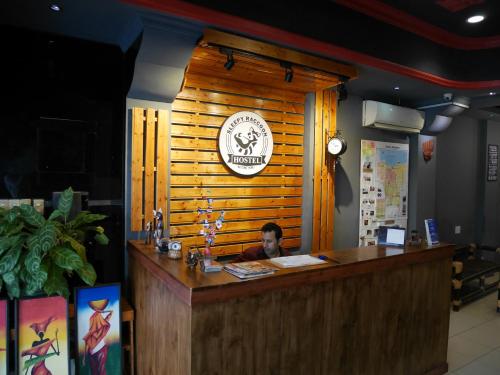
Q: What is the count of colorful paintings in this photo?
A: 3